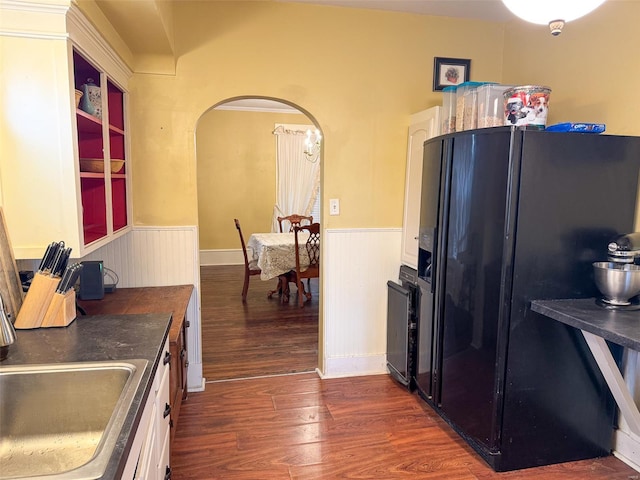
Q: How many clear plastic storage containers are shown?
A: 3